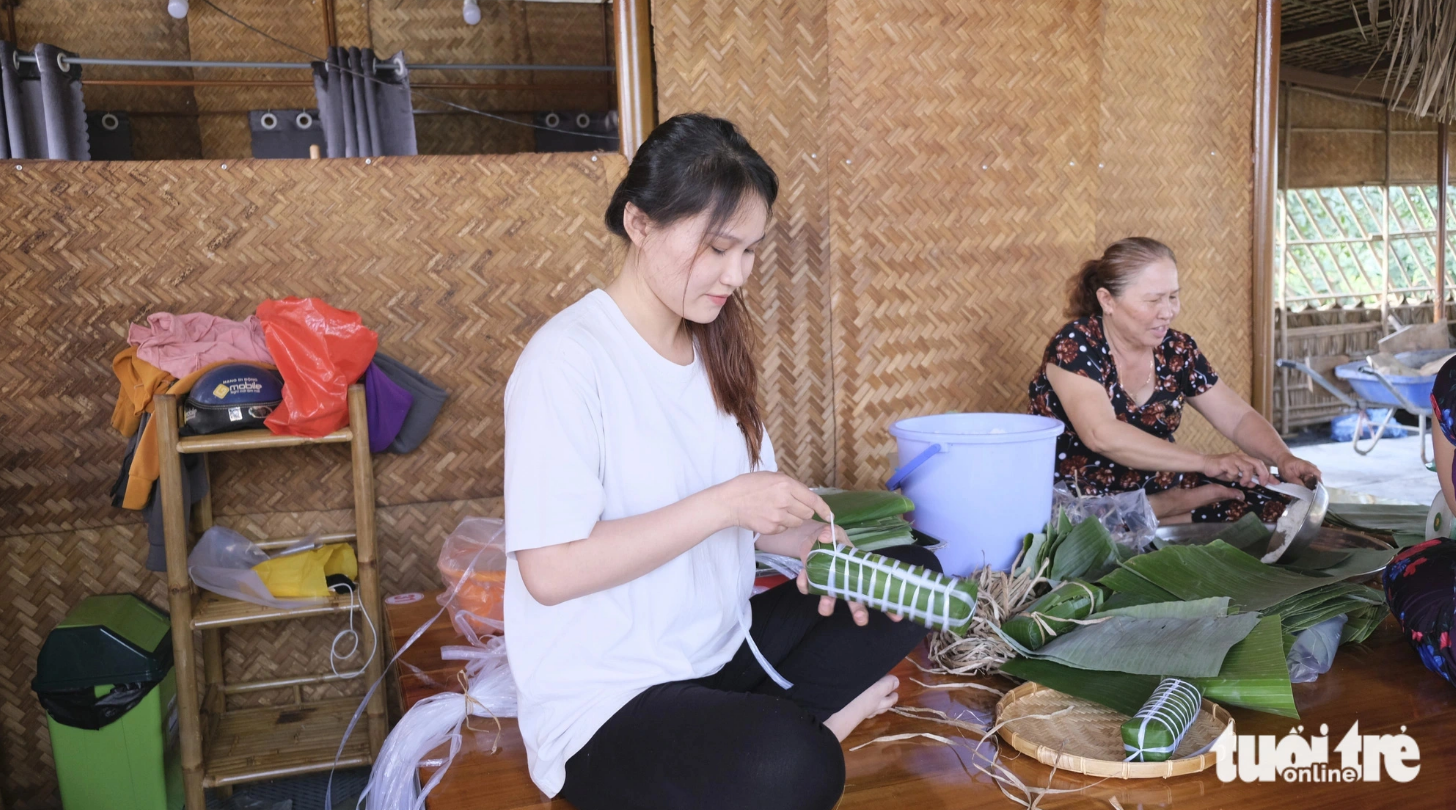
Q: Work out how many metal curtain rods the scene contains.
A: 1